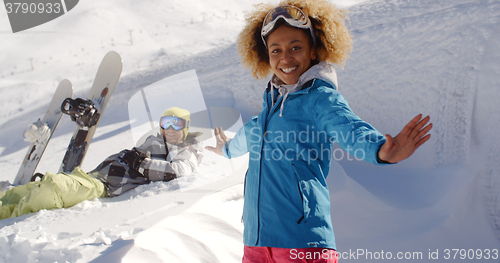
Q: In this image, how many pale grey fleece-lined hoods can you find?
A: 1